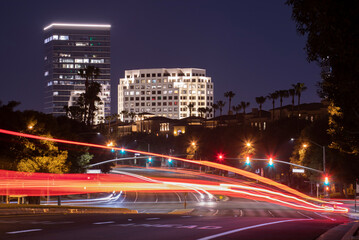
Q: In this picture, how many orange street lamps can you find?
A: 5